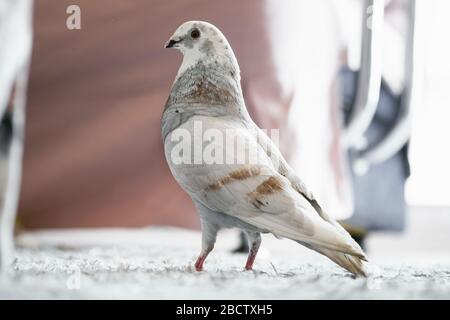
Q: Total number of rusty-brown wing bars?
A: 2